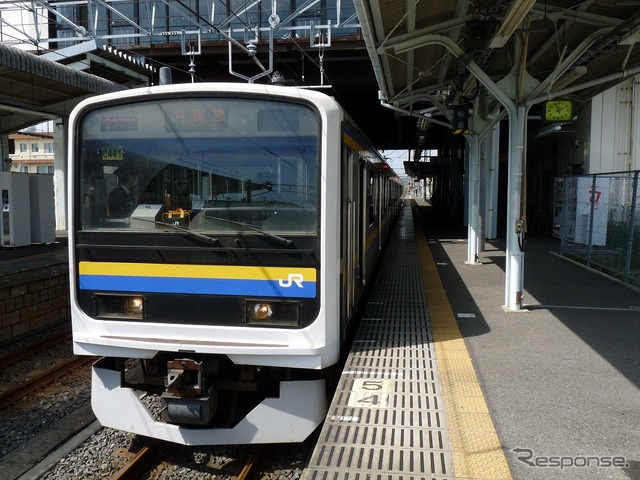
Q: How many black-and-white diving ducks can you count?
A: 0